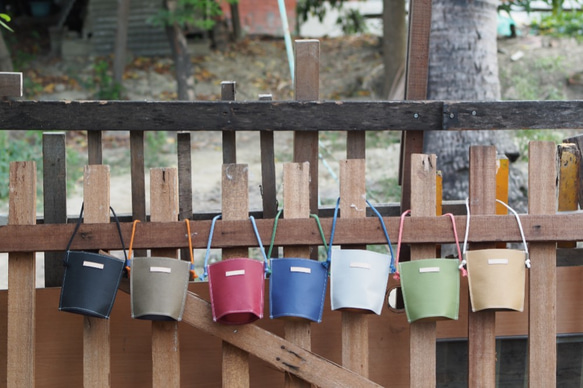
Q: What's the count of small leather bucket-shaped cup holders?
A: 7